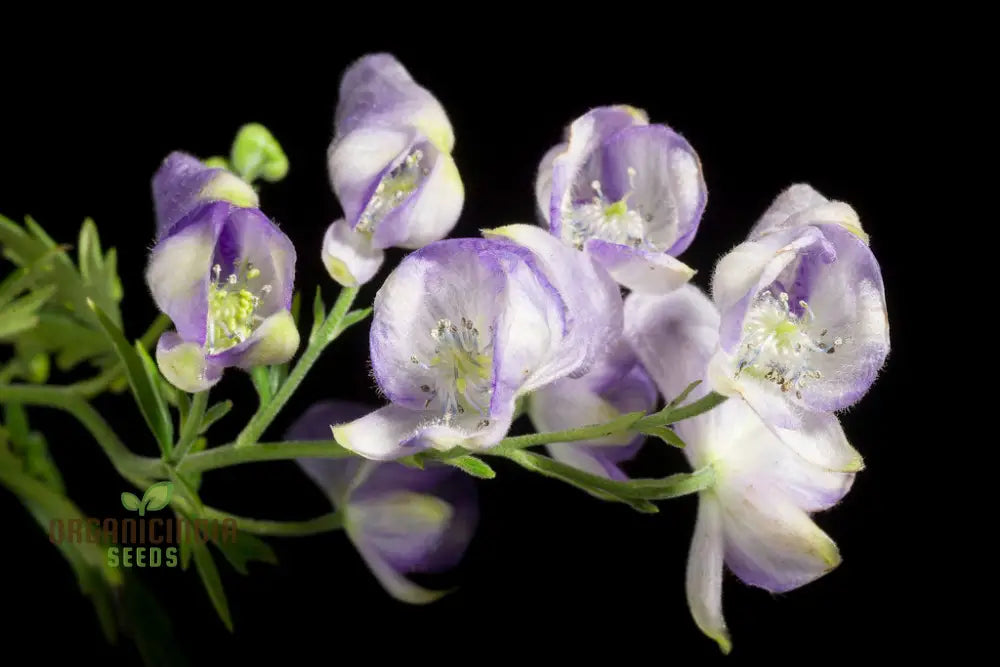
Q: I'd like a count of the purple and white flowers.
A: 8